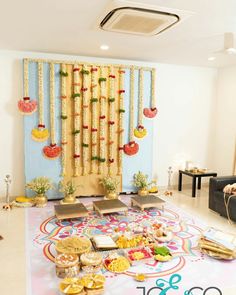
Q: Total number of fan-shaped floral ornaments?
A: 6